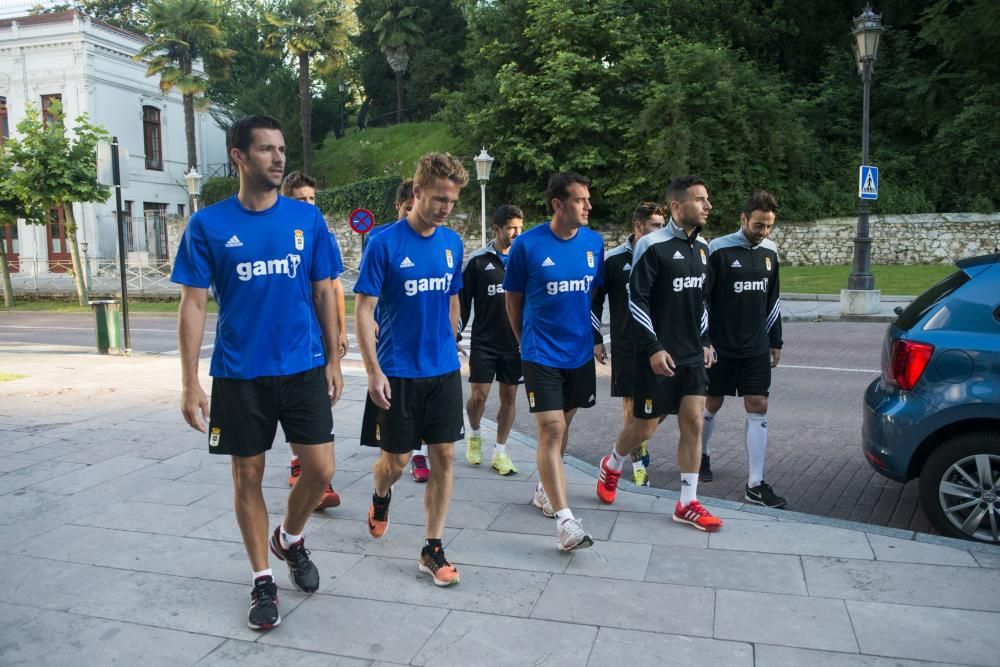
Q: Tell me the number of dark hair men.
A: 8